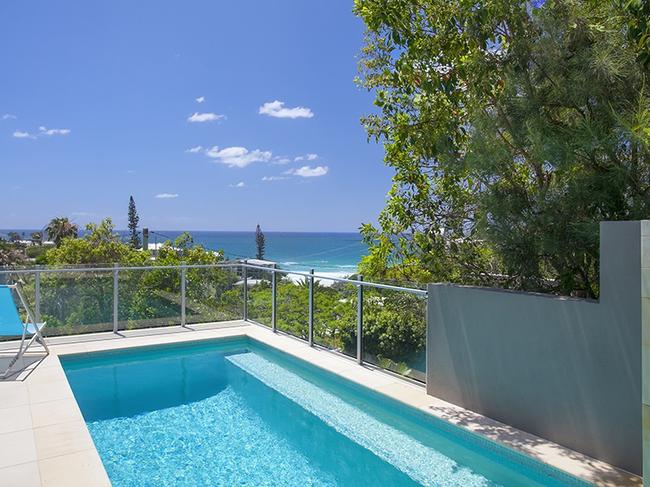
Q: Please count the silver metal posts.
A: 7